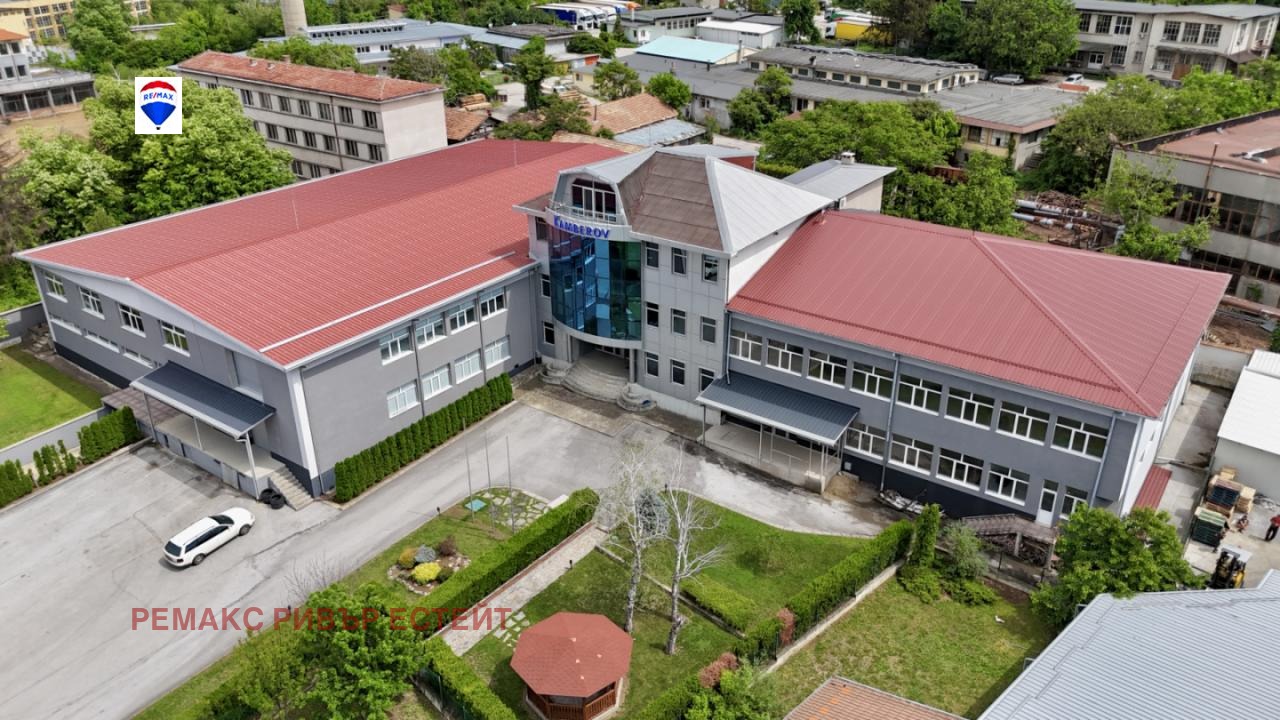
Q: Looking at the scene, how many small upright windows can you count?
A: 12